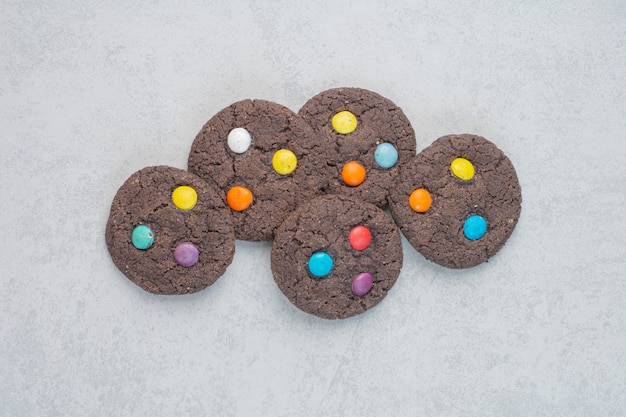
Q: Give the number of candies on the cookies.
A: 15